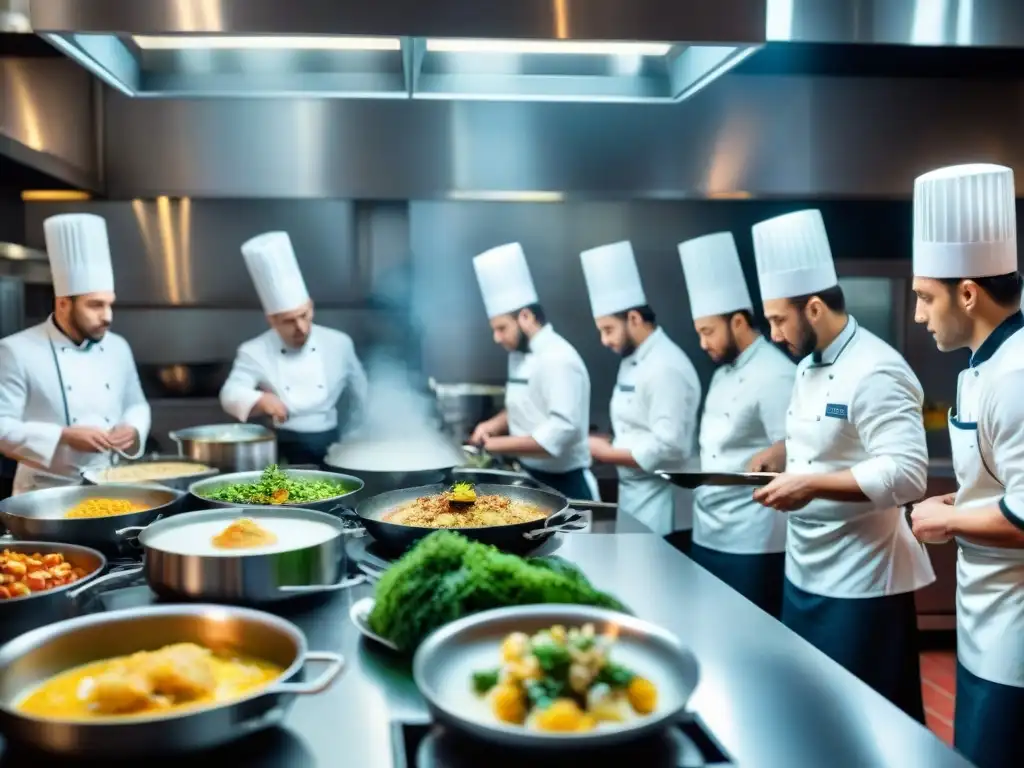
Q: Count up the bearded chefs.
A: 6